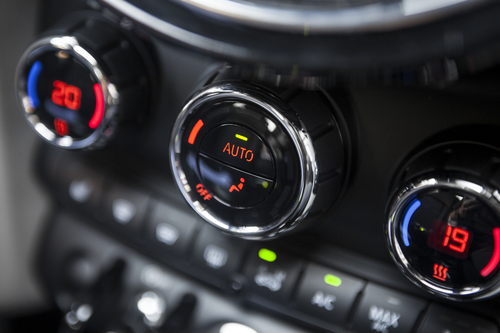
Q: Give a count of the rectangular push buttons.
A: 8